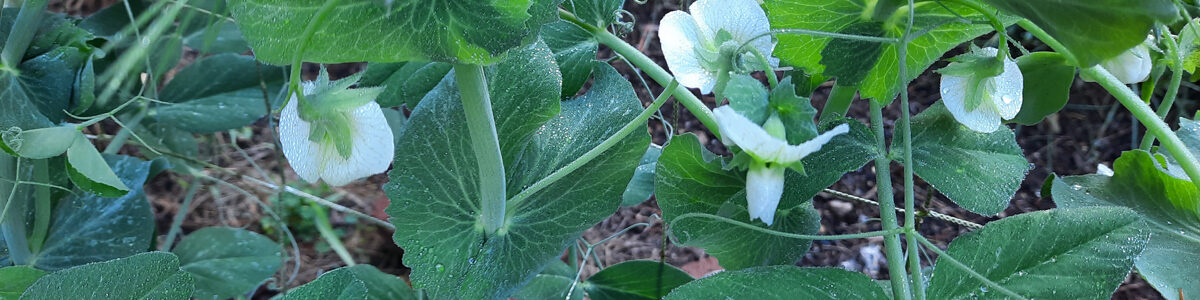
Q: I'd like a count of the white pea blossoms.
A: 5